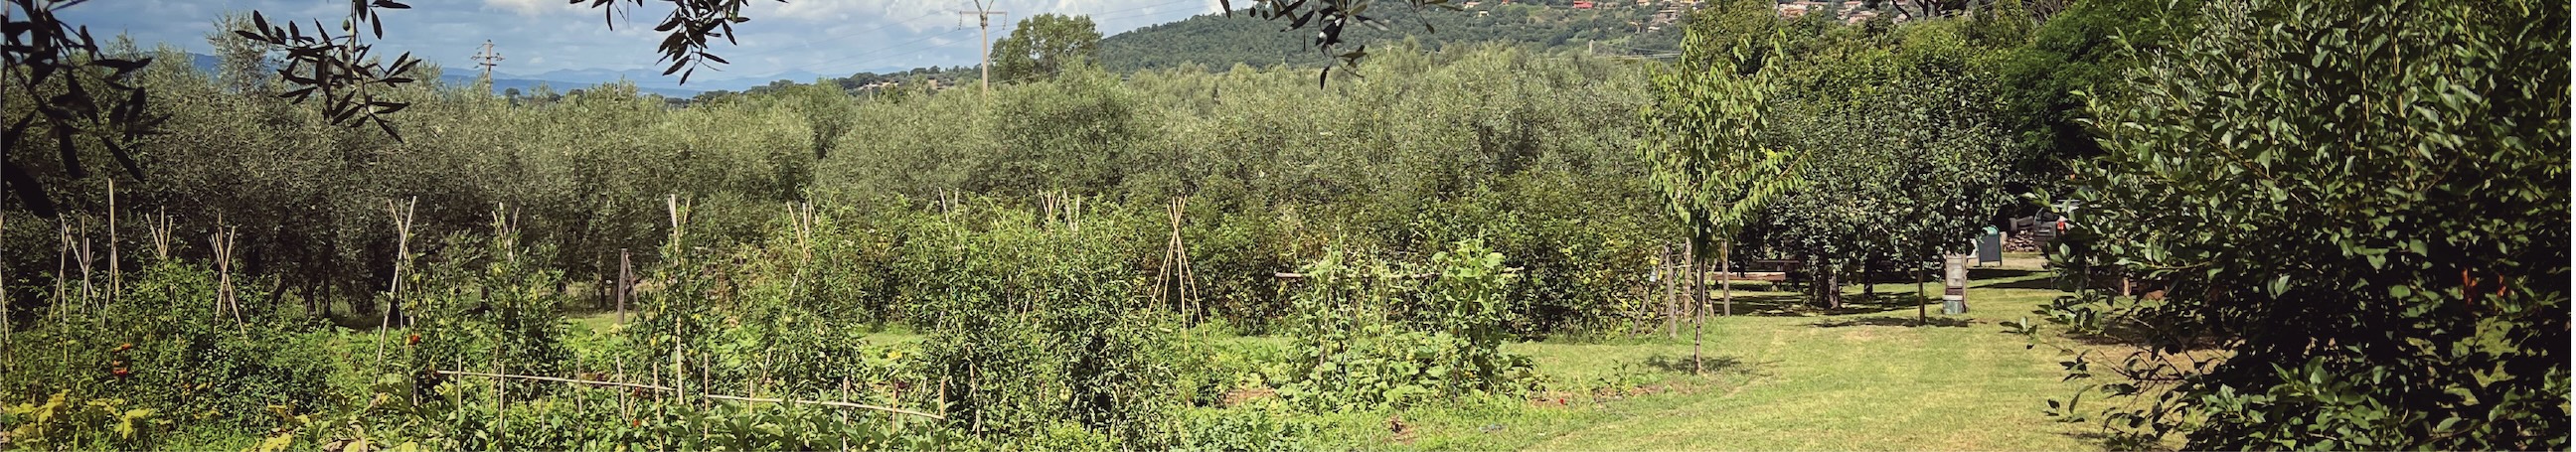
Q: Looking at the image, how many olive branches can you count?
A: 4